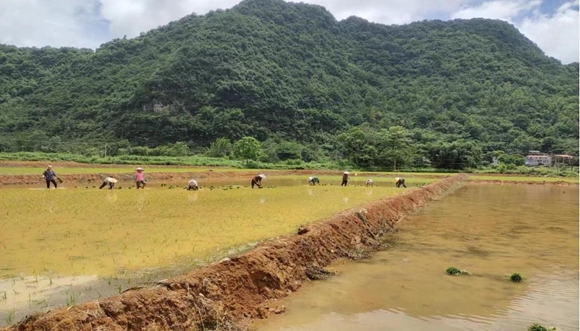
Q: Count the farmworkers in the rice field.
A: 9